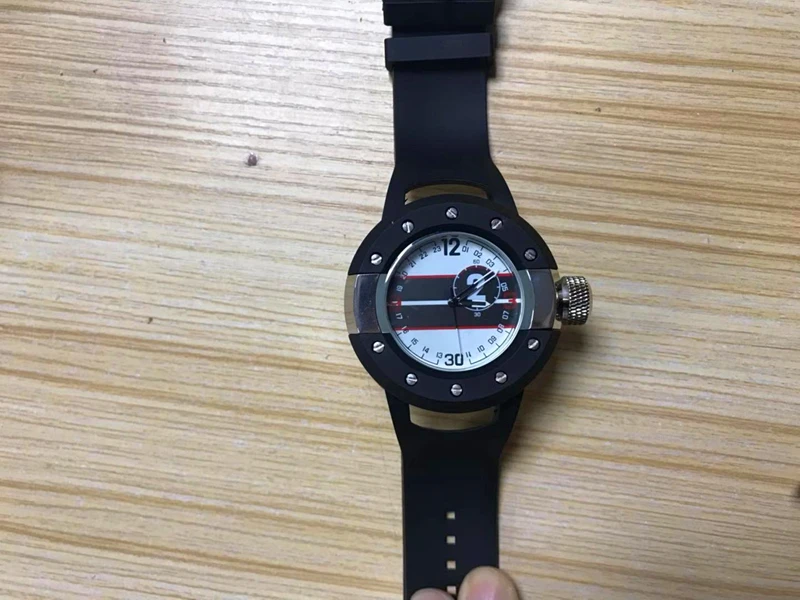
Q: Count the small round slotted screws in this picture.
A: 10